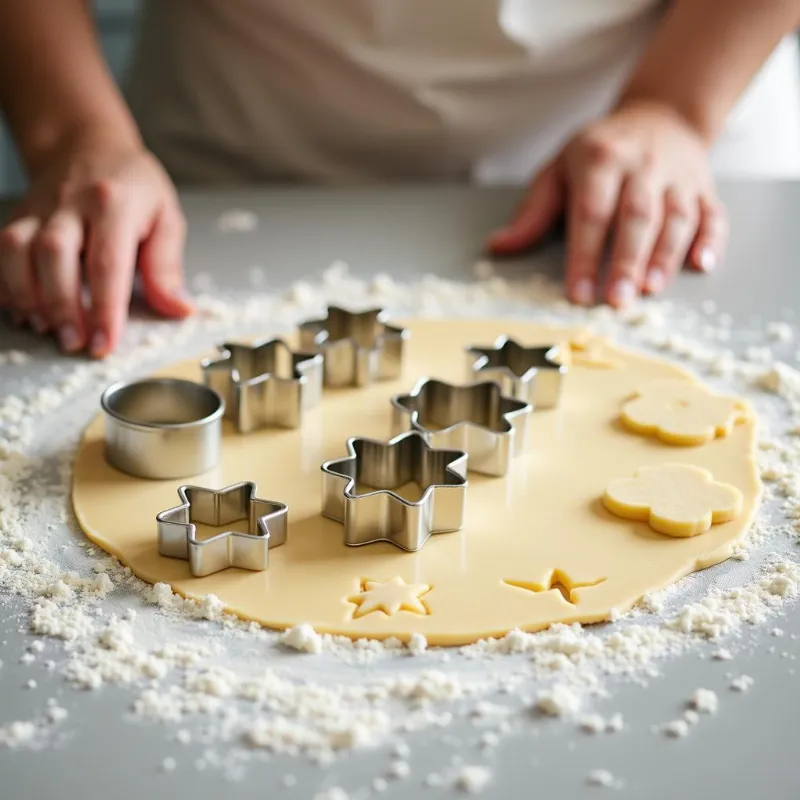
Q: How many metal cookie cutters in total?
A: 7